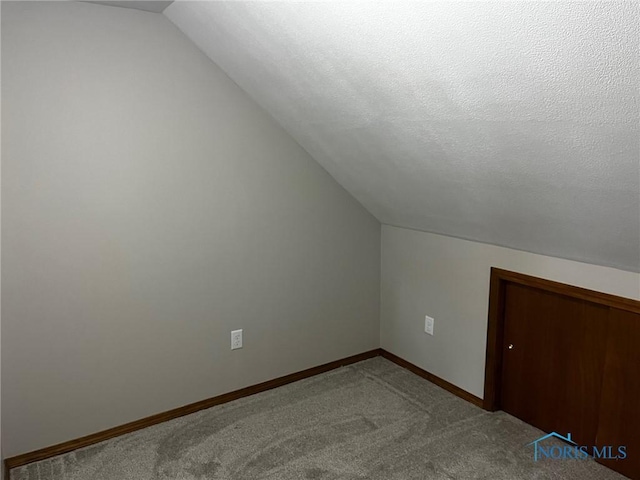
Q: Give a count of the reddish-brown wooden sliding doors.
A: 2